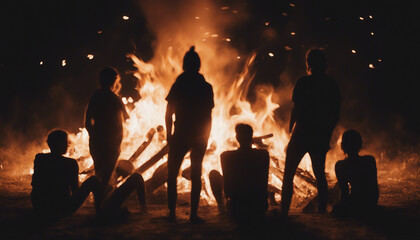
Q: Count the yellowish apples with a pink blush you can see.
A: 0